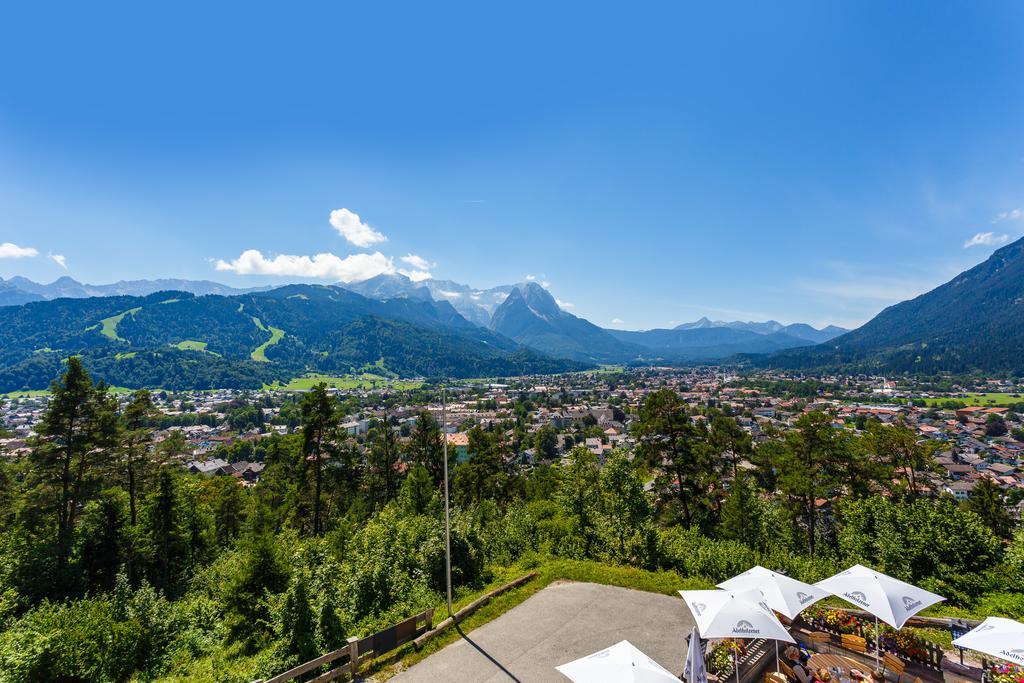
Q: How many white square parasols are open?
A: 5